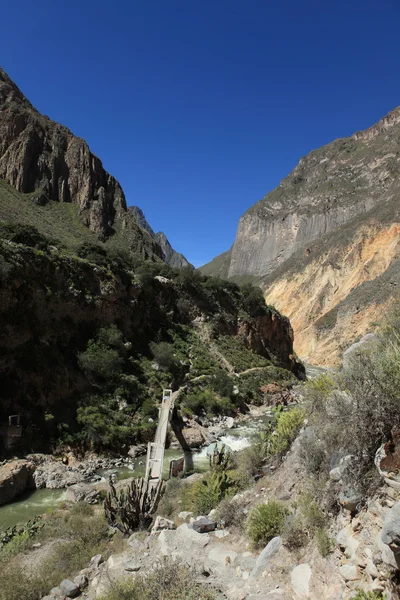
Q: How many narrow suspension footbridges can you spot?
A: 1